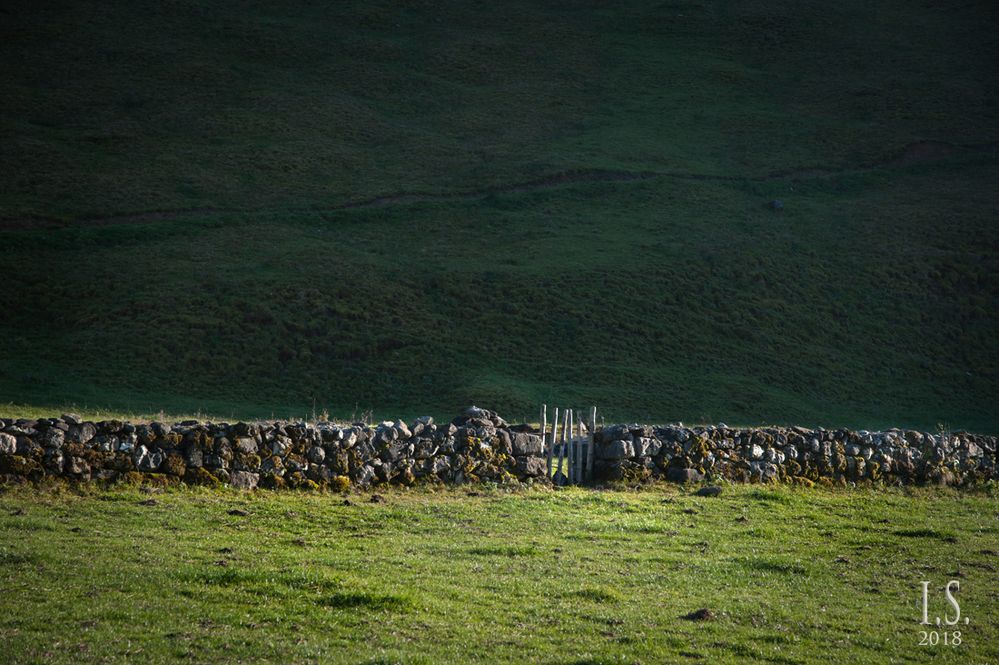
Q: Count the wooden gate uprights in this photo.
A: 6